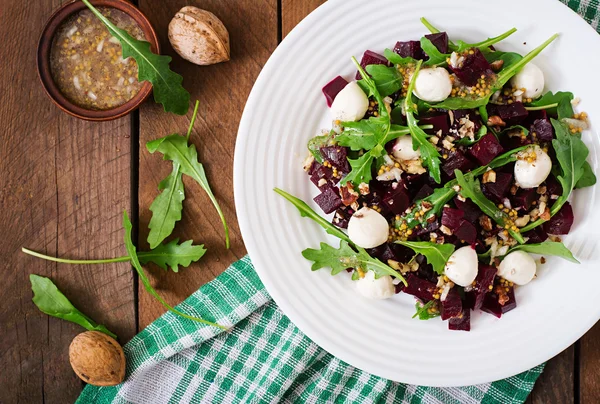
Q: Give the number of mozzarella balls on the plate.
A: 9